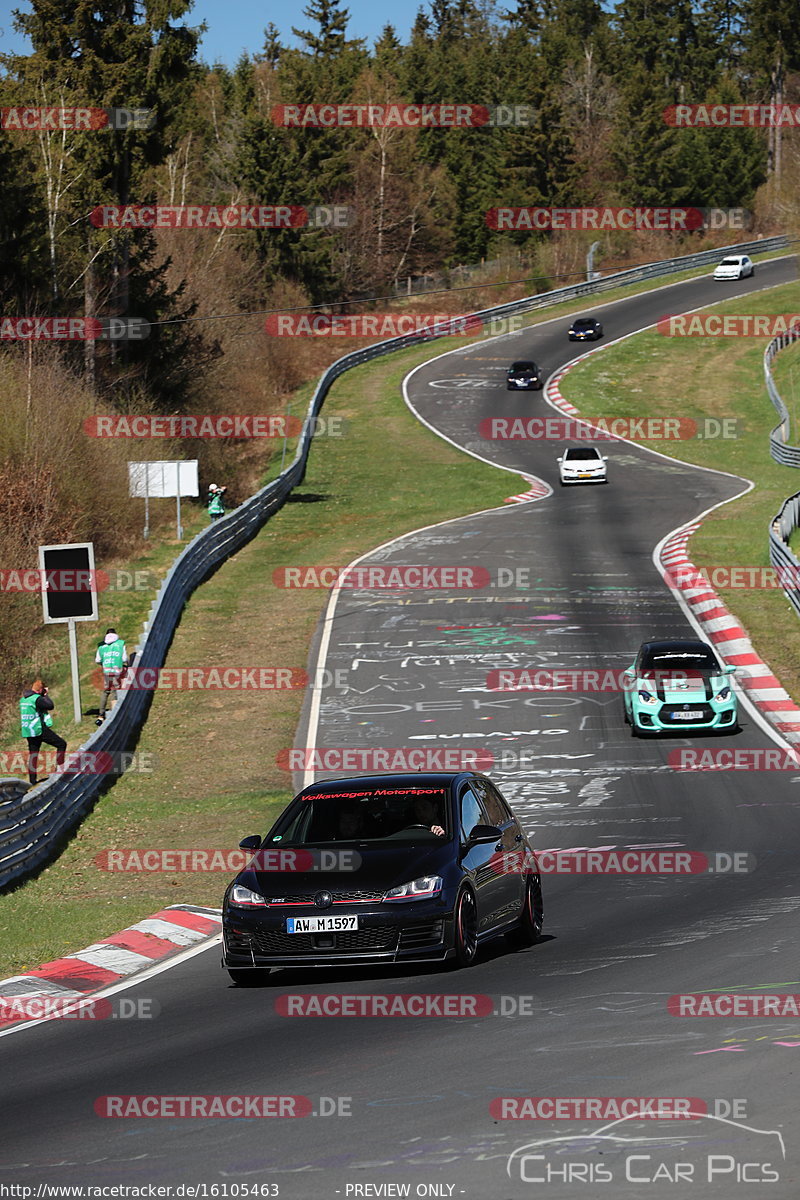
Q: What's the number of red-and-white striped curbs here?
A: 4